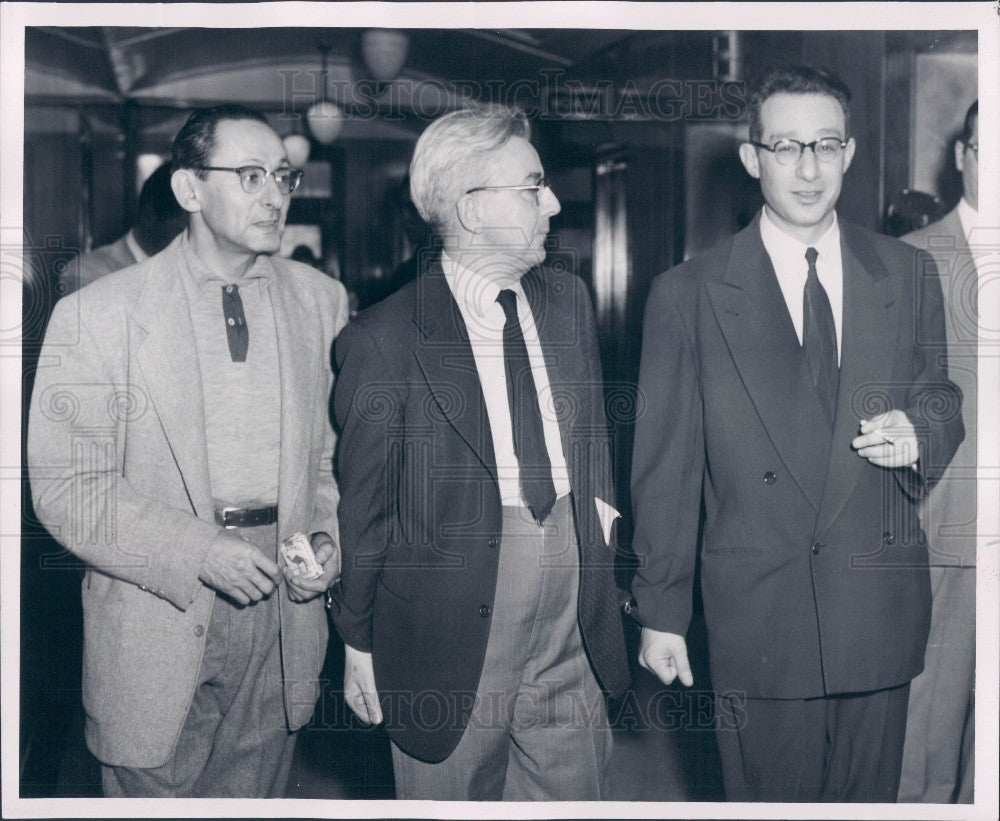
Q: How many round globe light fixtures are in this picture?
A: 3